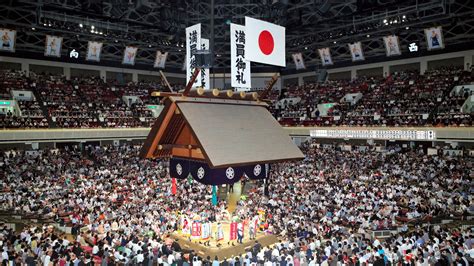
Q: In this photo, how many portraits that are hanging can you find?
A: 10